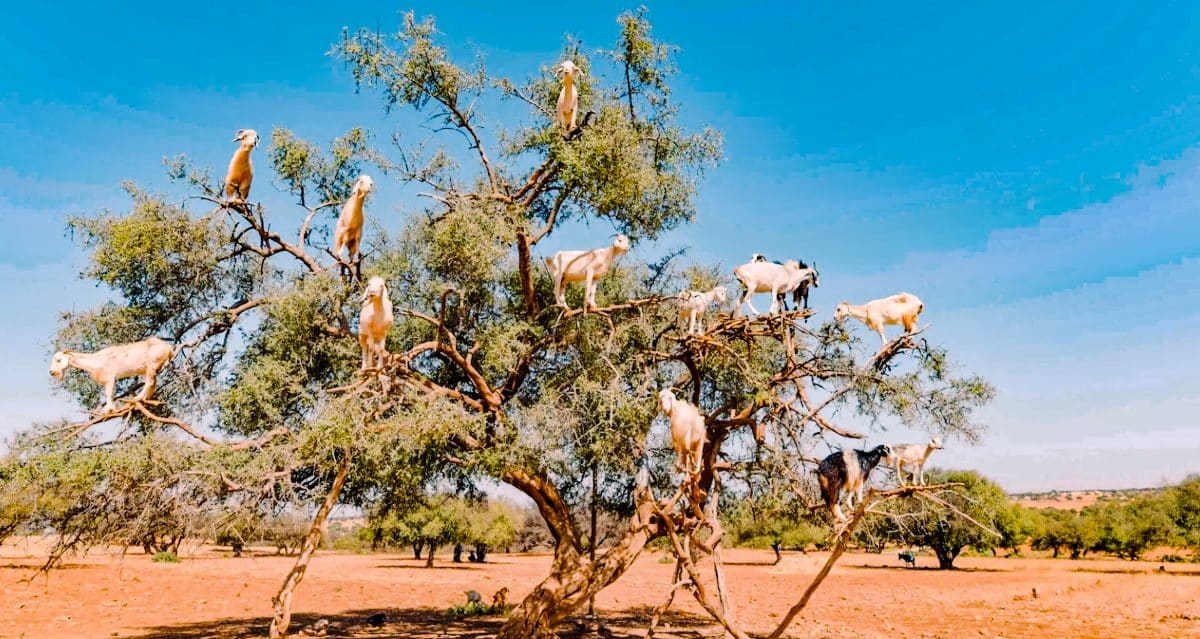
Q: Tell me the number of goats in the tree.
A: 13